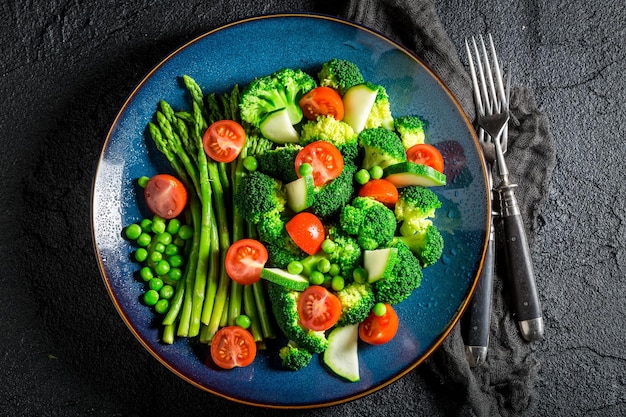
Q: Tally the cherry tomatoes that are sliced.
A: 11